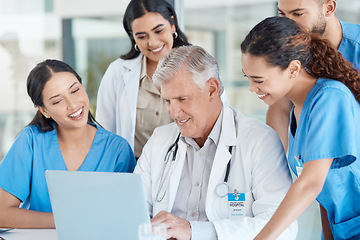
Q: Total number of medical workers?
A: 5